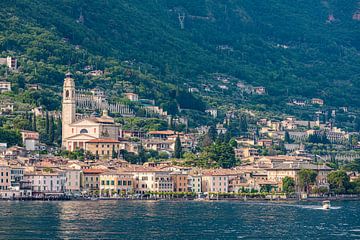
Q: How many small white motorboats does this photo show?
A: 1